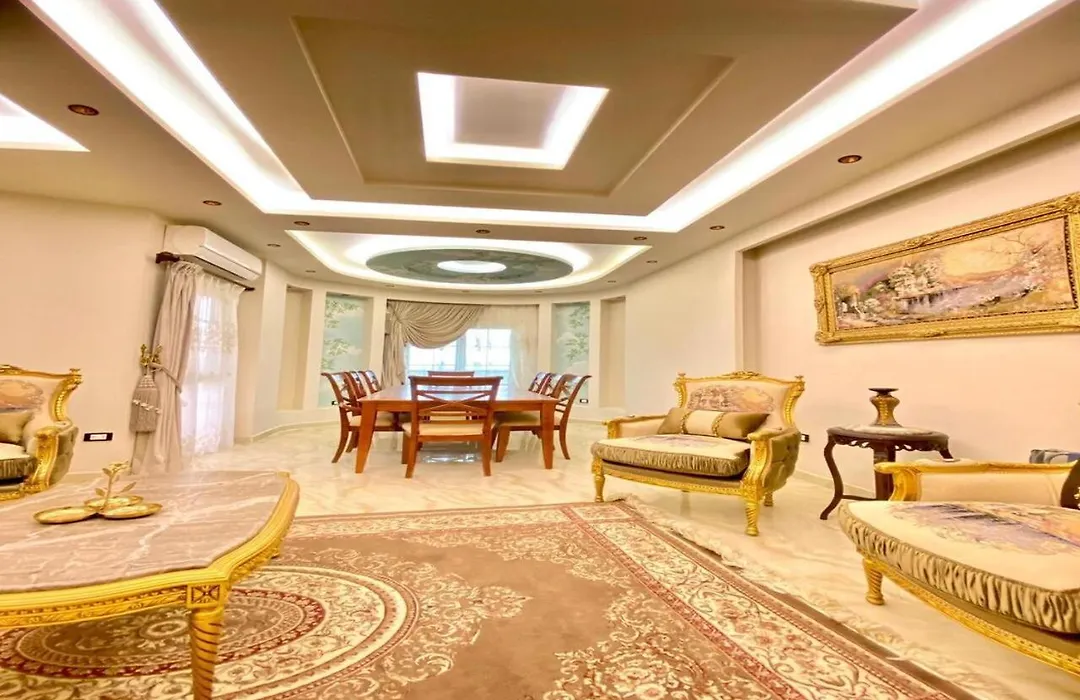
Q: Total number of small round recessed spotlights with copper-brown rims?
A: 14